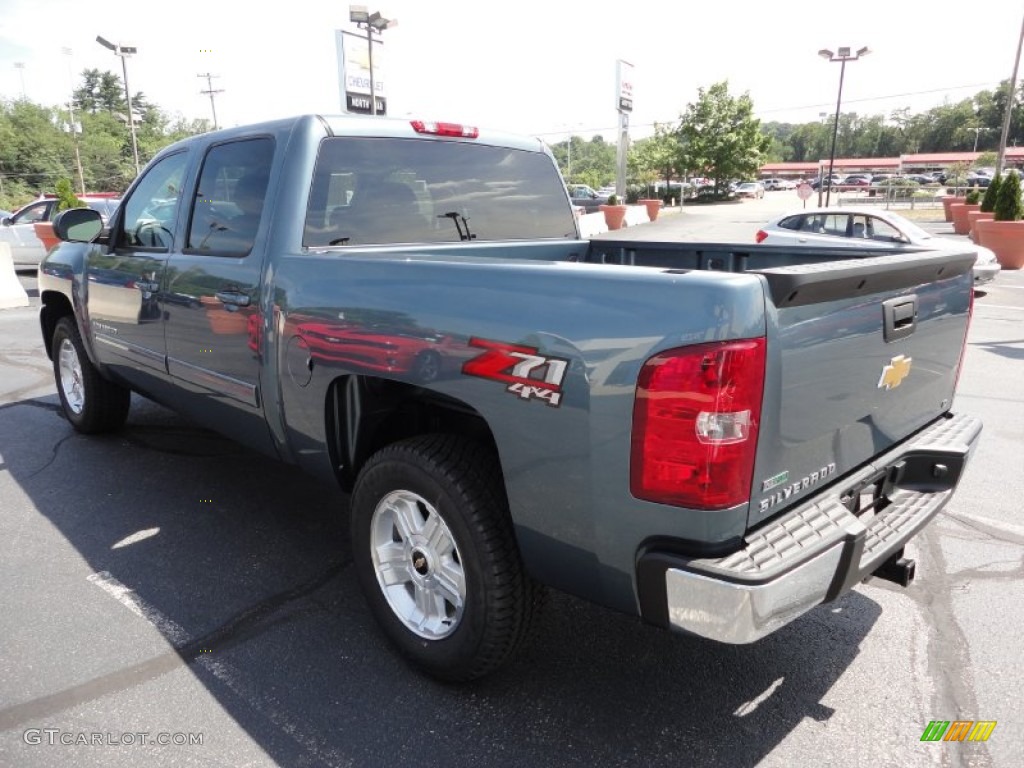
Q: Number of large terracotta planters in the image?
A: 7